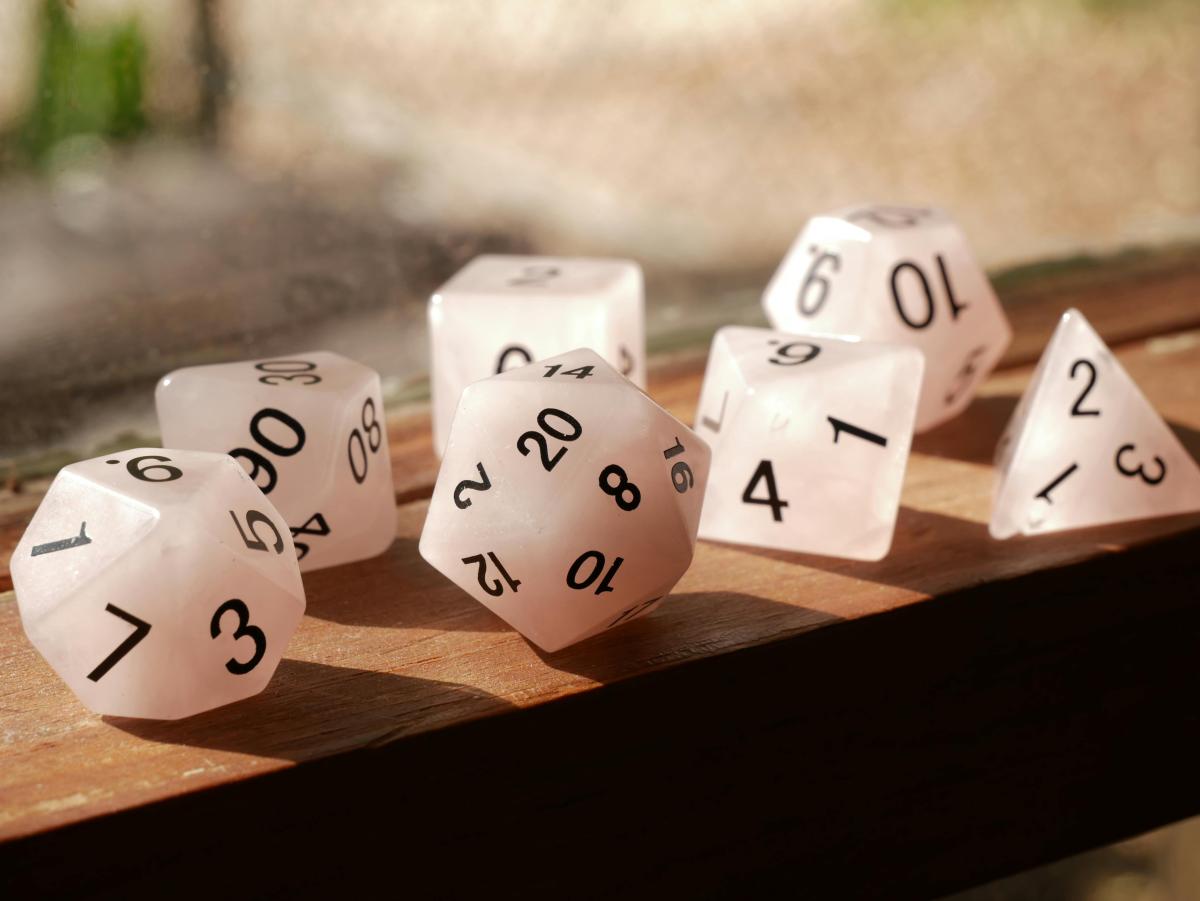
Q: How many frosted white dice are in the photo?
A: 7